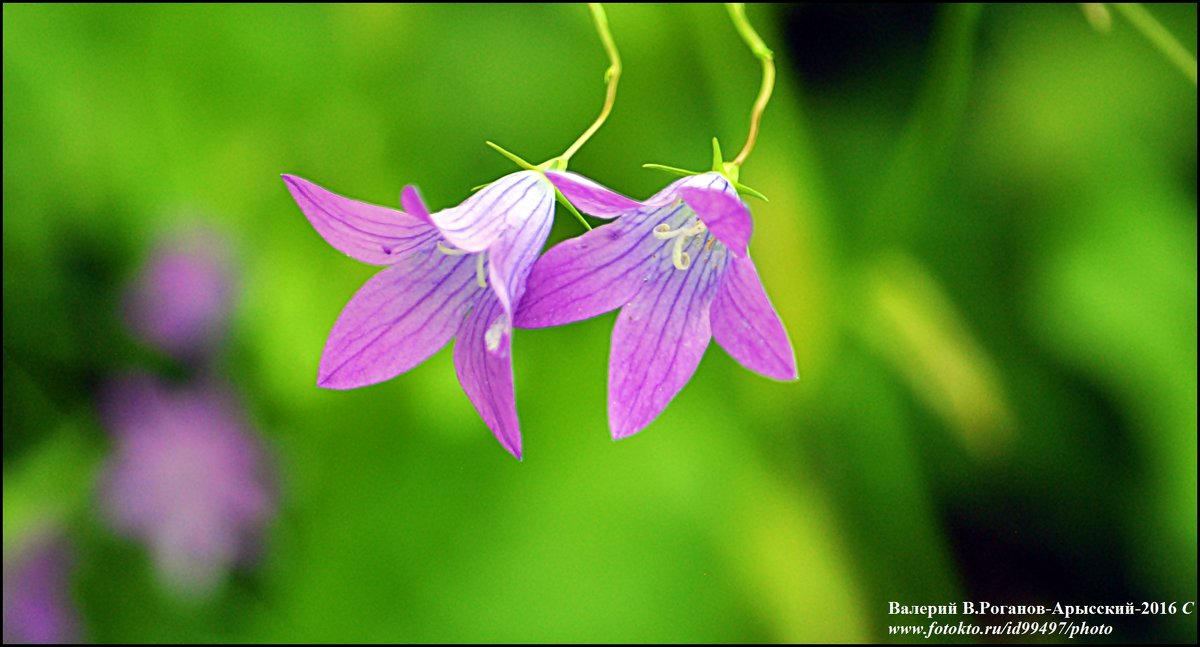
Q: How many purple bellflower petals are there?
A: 10